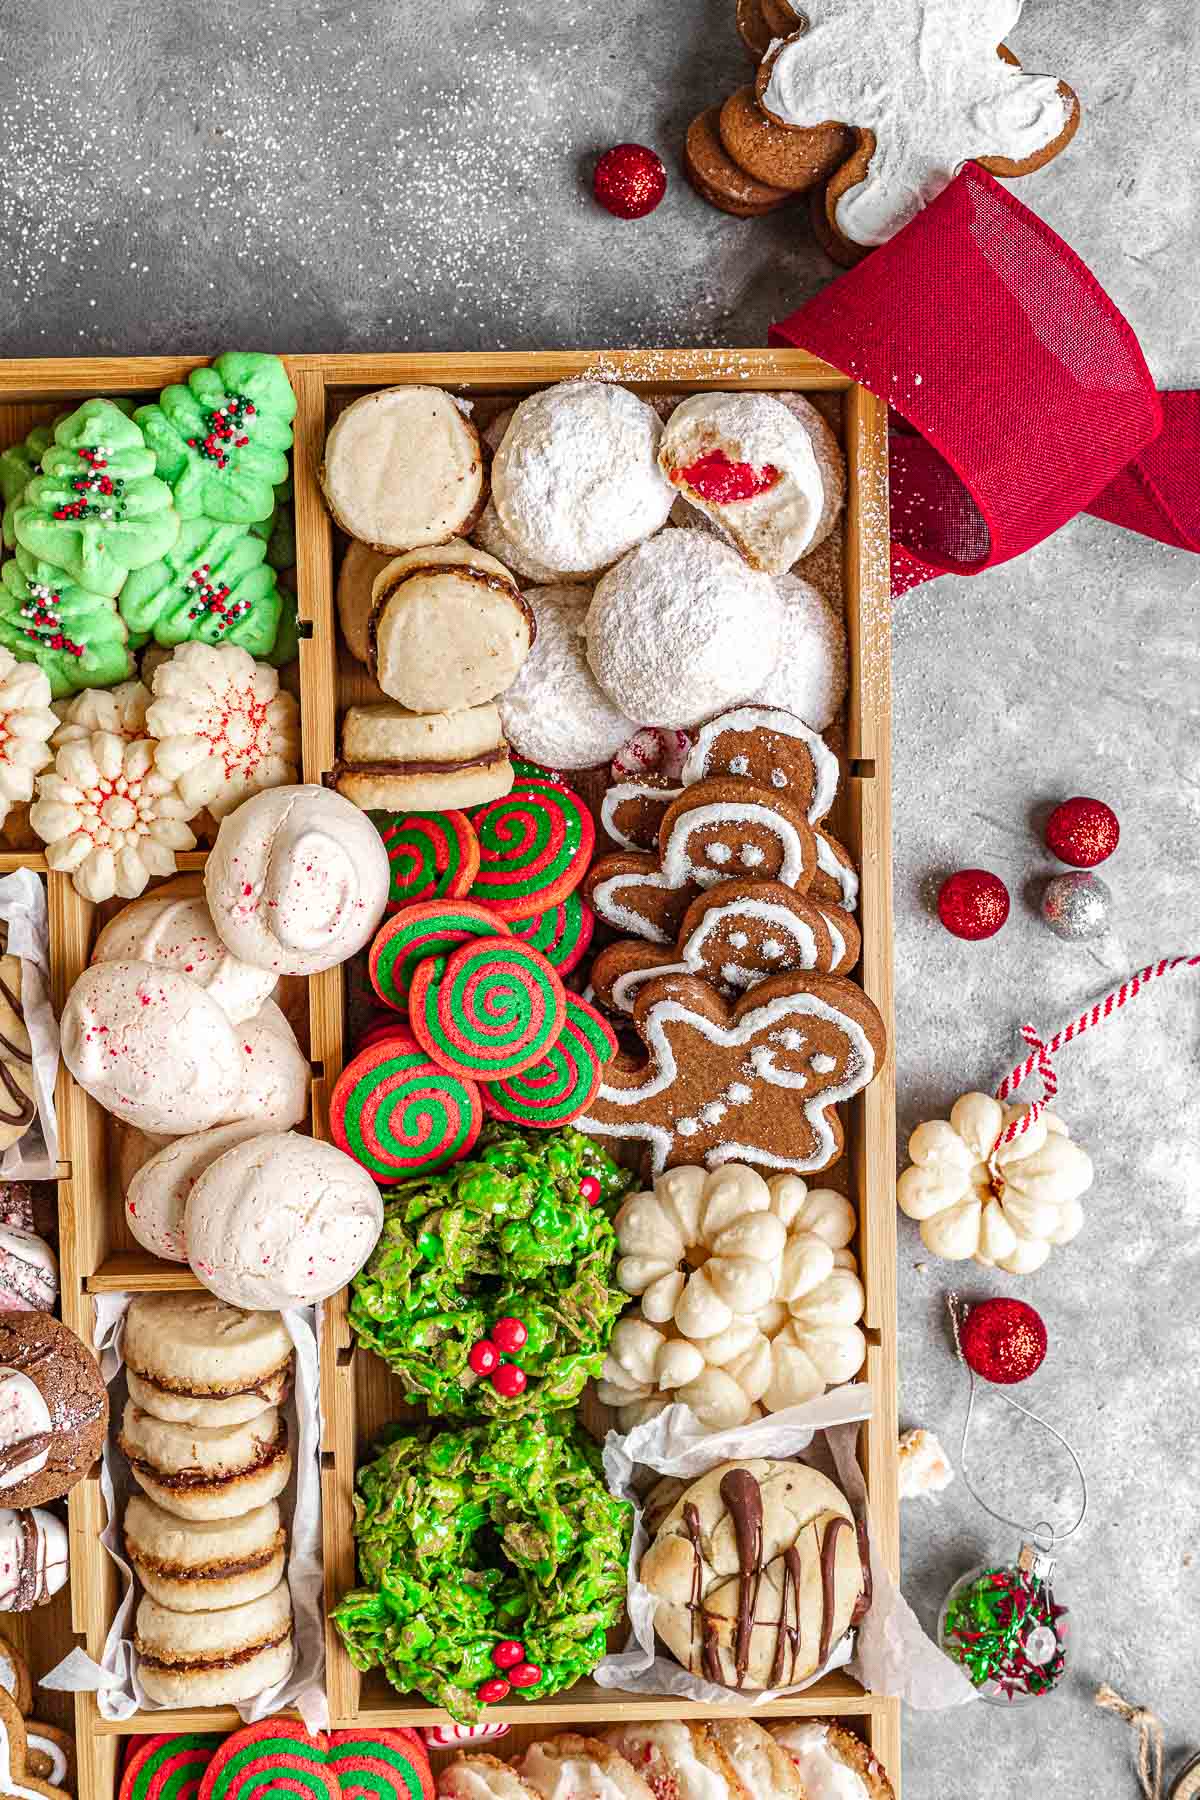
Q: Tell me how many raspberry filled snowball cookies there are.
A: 7